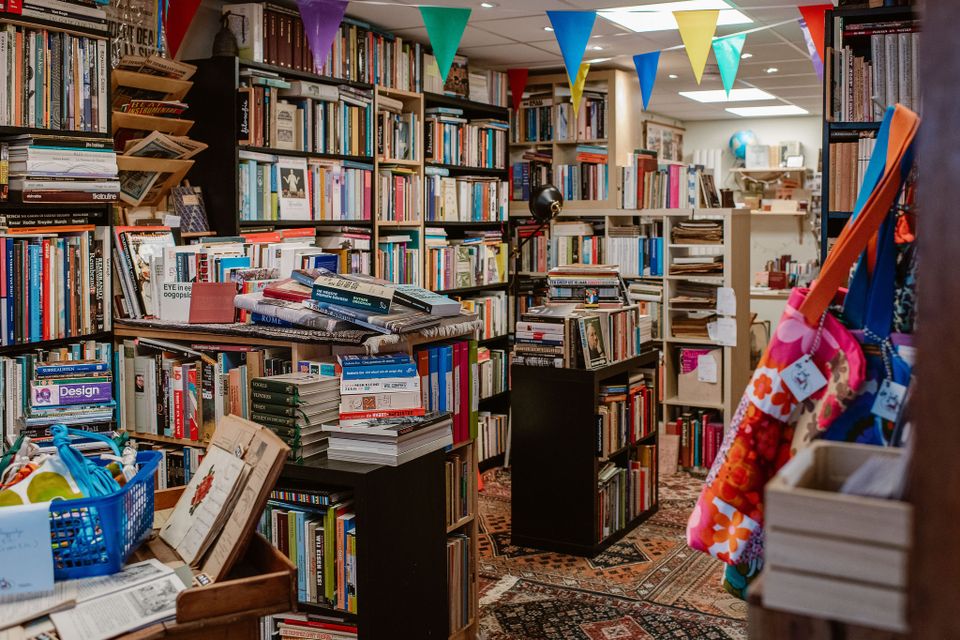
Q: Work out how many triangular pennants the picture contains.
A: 11